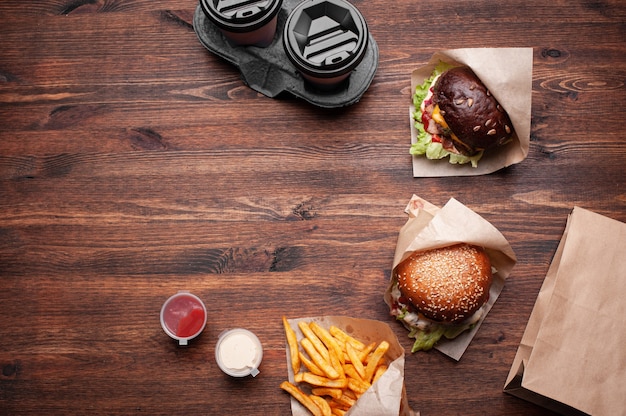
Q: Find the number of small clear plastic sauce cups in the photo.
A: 2